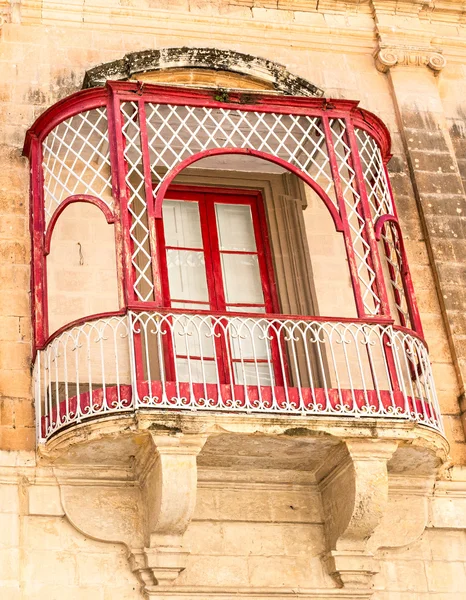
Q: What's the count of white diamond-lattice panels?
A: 5